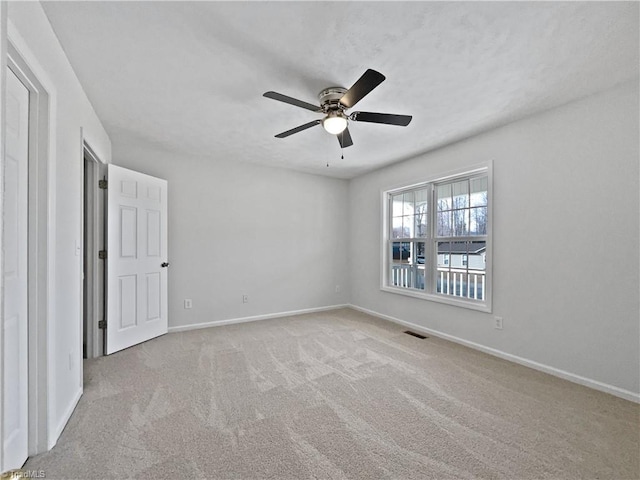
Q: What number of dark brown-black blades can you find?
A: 5